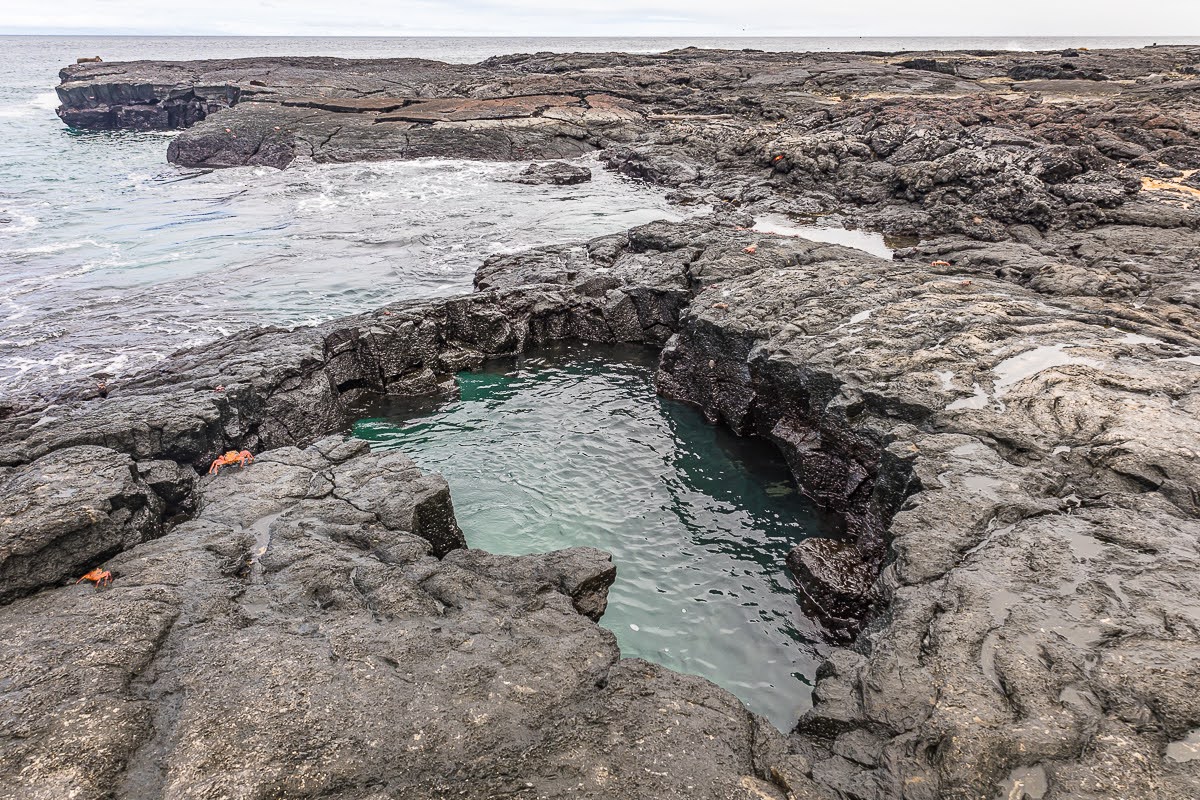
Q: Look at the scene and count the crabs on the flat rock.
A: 2